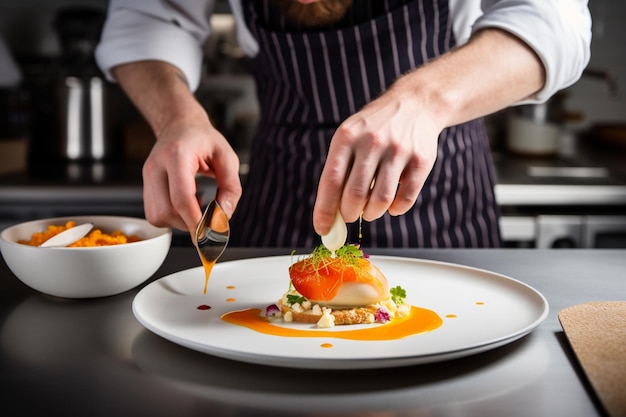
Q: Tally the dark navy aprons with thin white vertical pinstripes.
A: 1